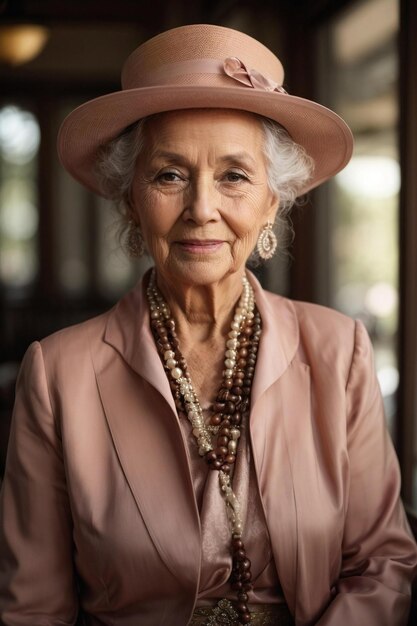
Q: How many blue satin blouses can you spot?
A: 0